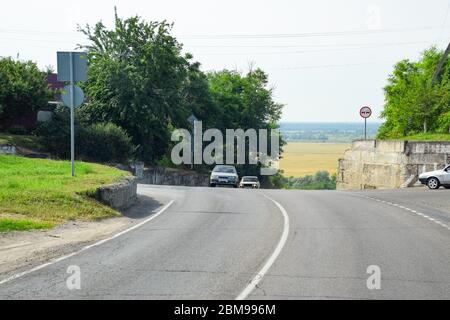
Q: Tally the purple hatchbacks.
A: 0